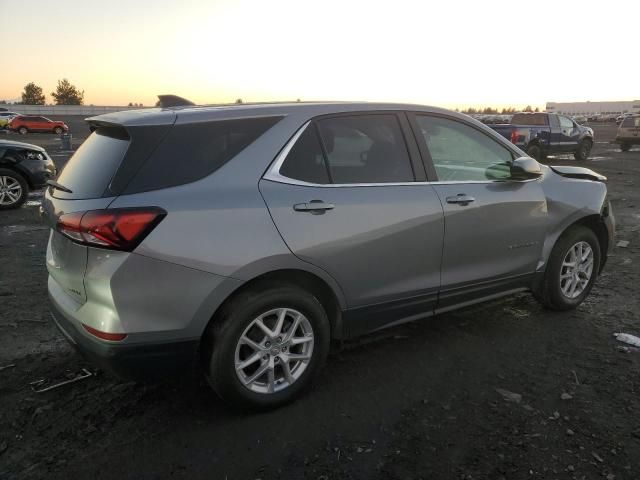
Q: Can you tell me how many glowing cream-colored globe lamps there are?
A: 0